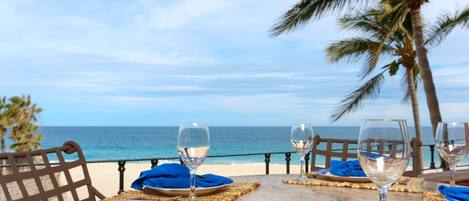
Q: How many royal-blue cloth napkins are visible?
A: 3